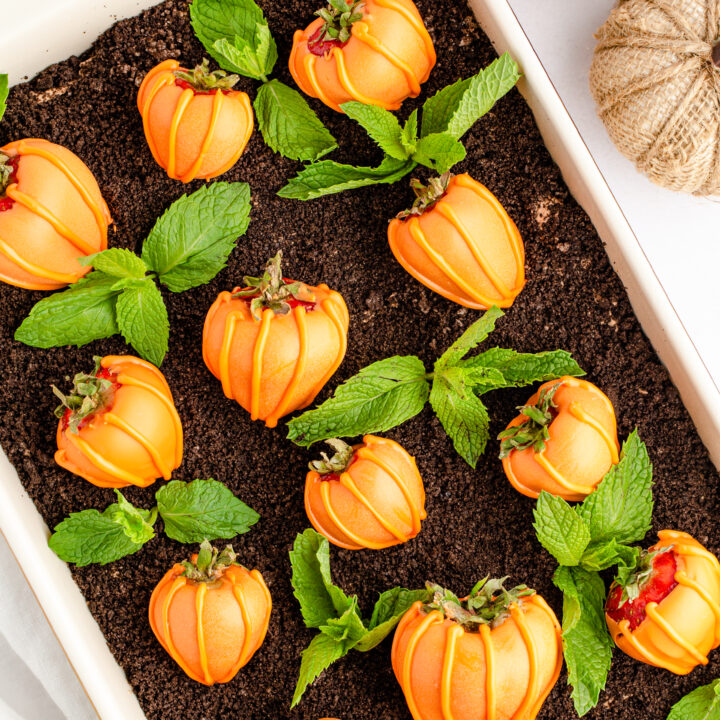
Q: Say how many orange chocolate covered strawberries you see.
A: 11